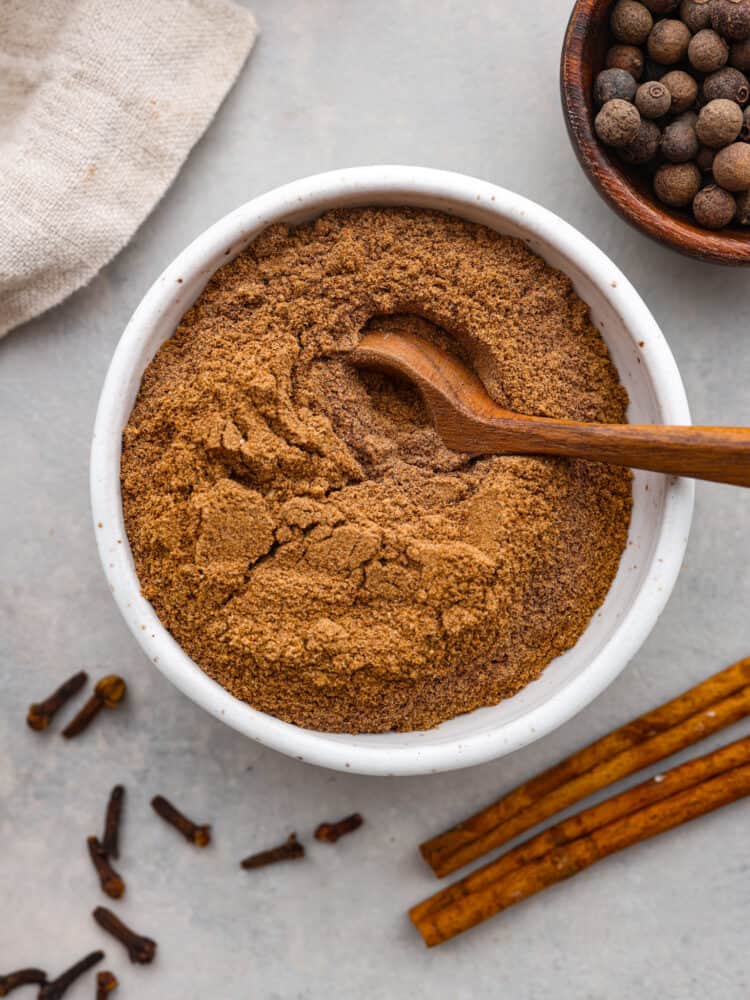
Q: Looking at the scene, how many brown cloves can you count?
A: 11